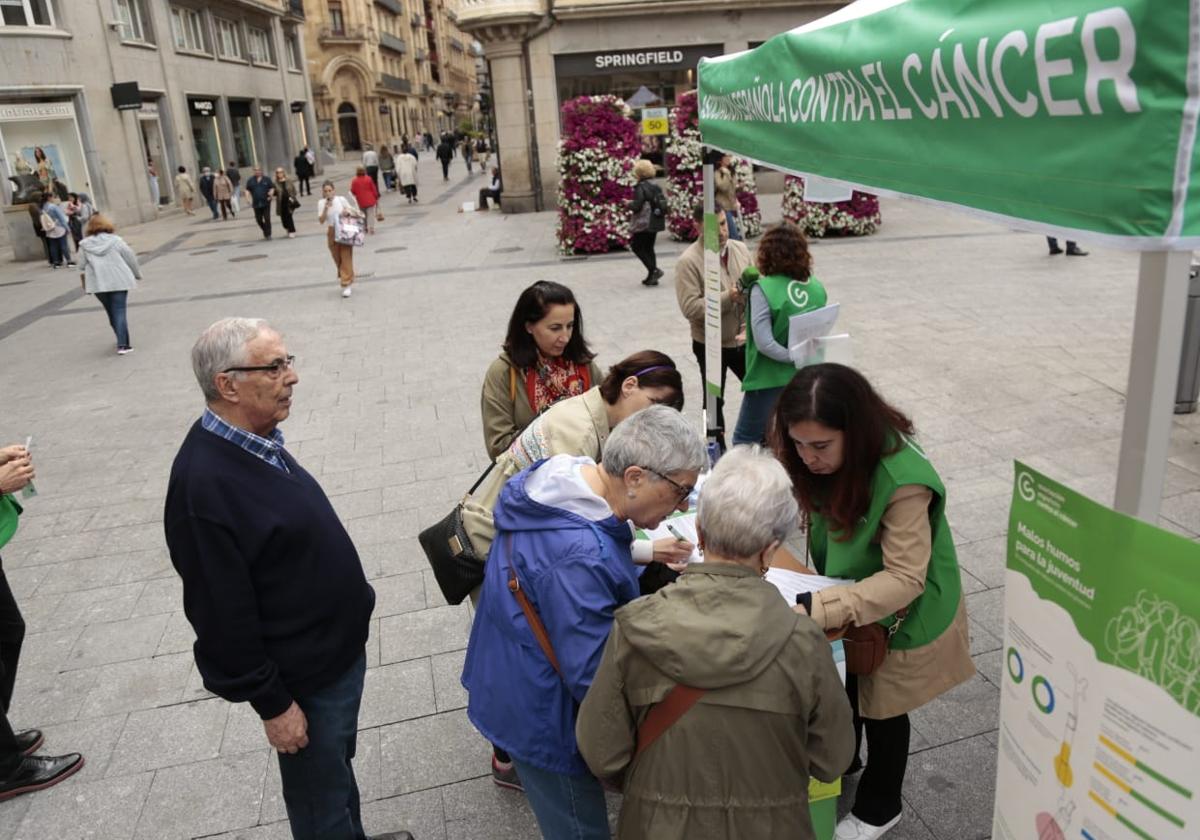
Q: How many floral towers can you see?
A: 3